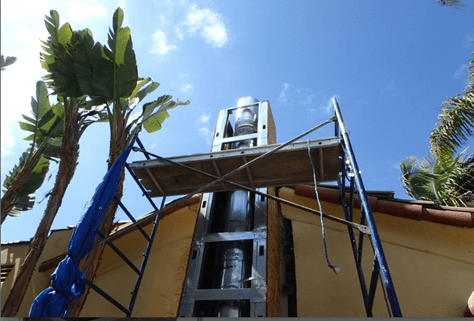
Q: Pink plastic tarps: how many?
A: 0